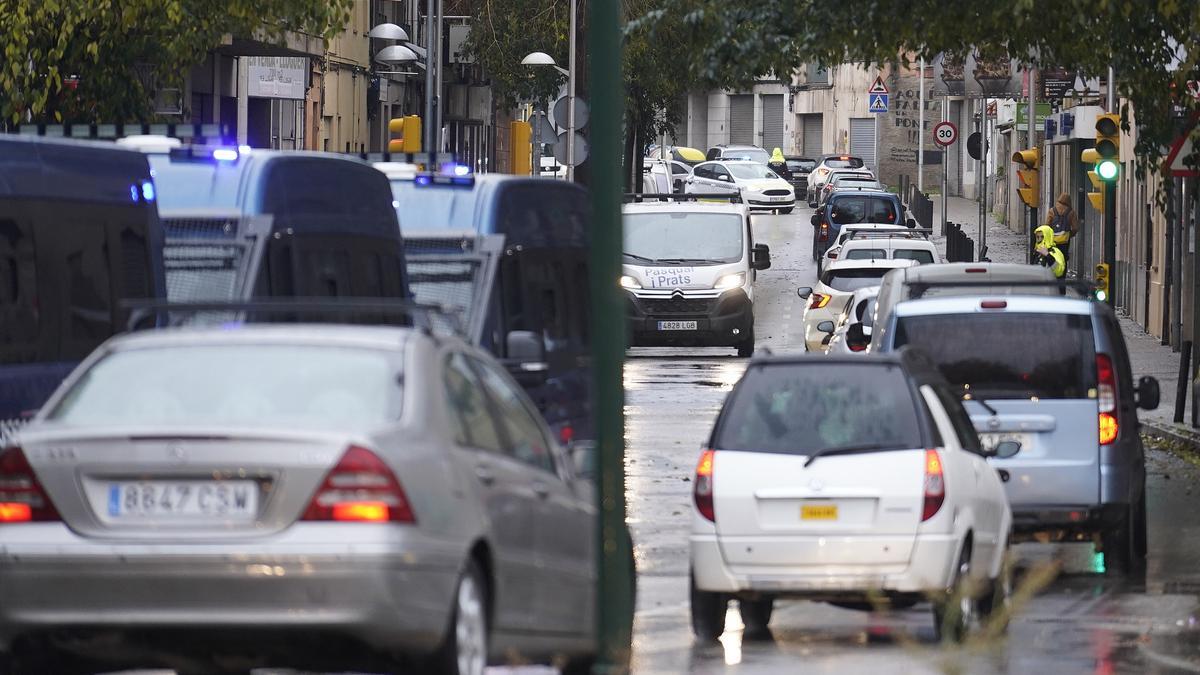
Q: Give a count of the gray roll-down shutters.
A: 4